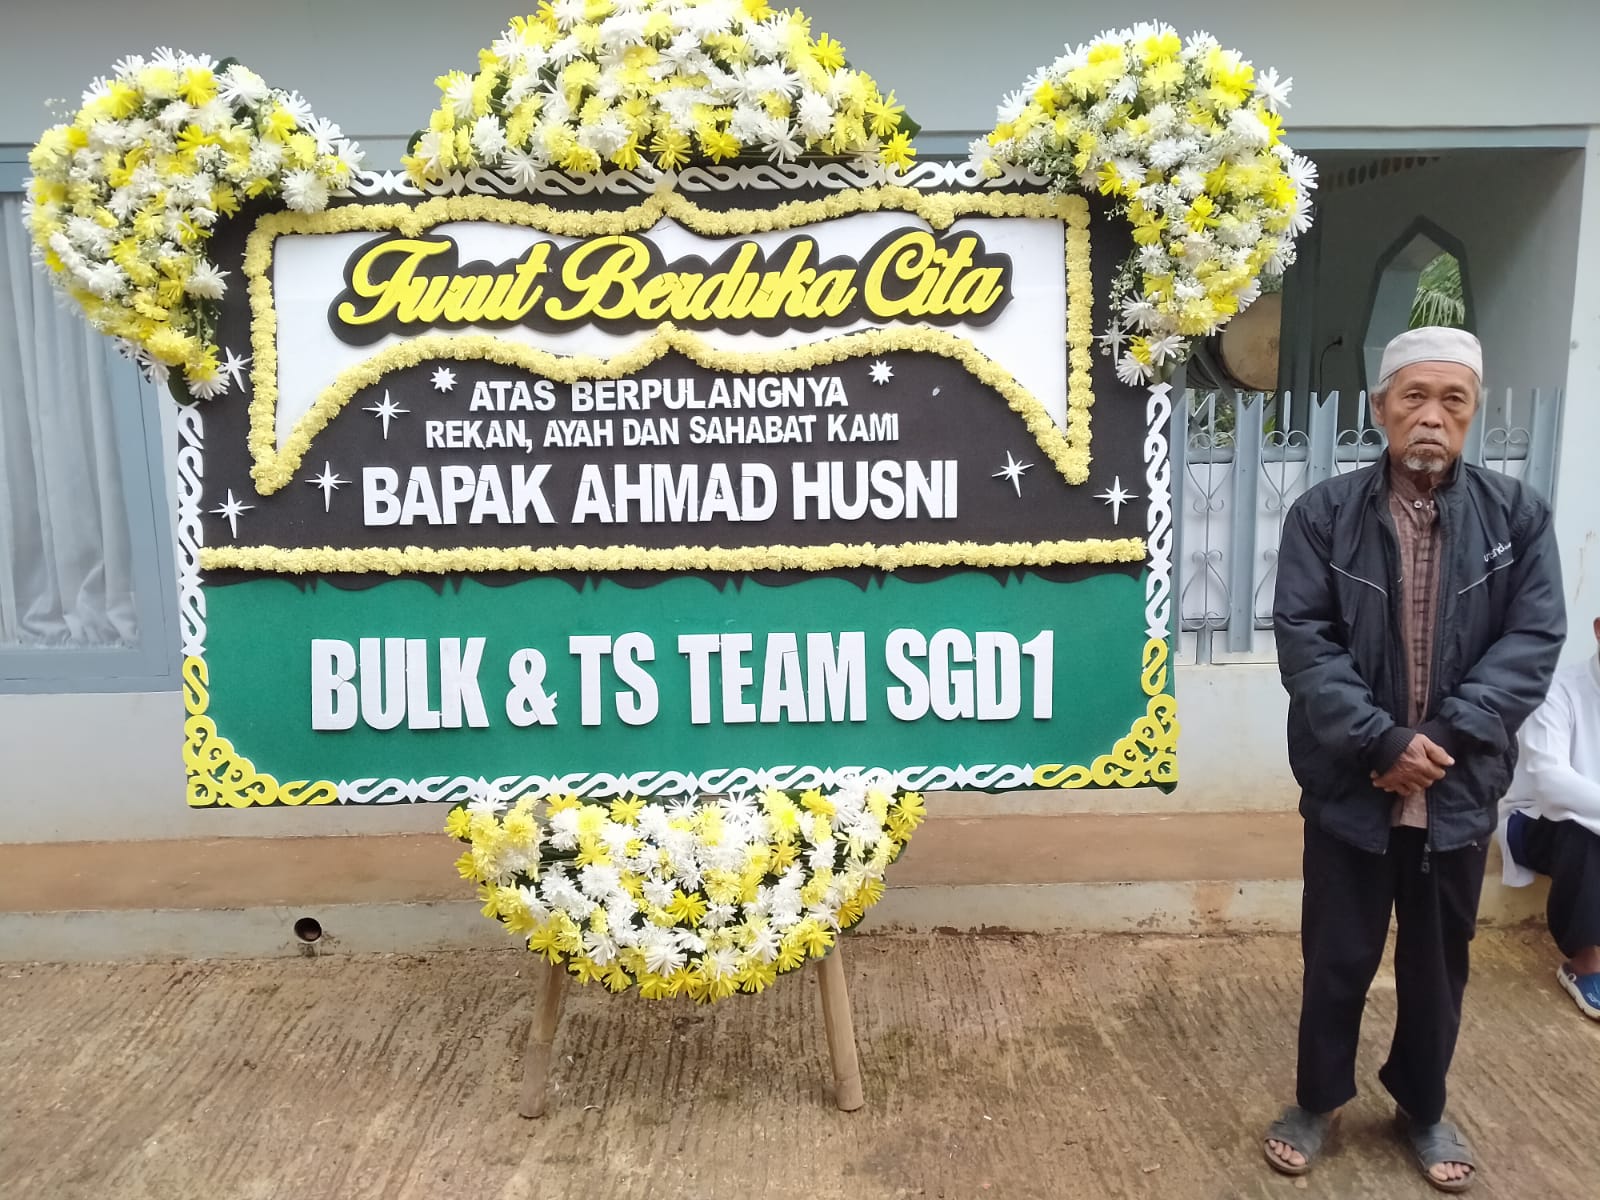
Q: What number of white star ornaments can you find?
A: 9